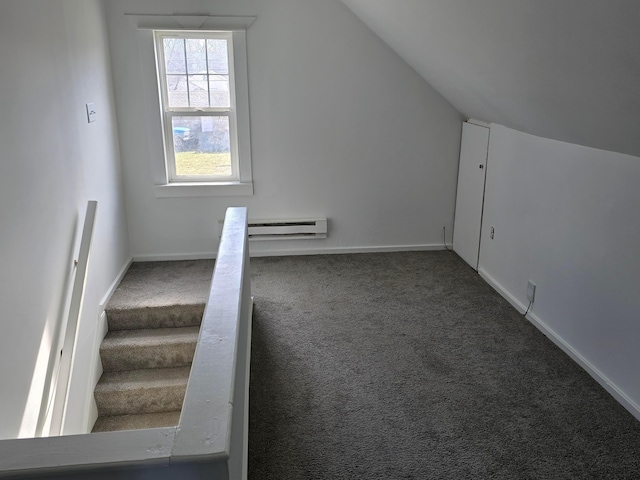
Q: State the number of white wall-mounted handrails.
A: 1